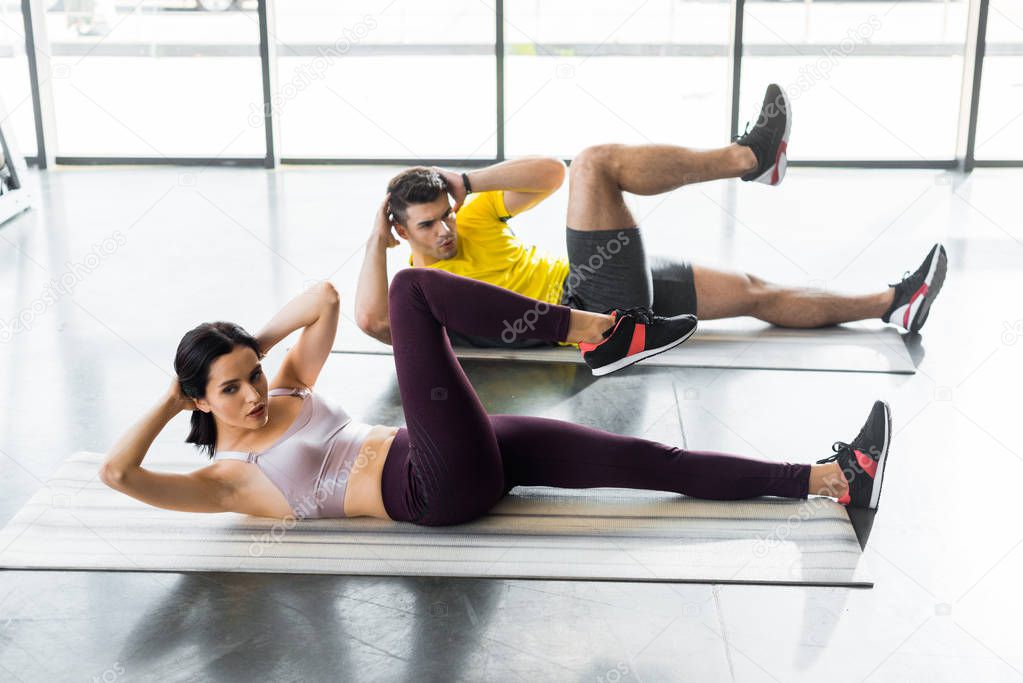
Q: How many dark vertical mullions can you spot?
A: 5